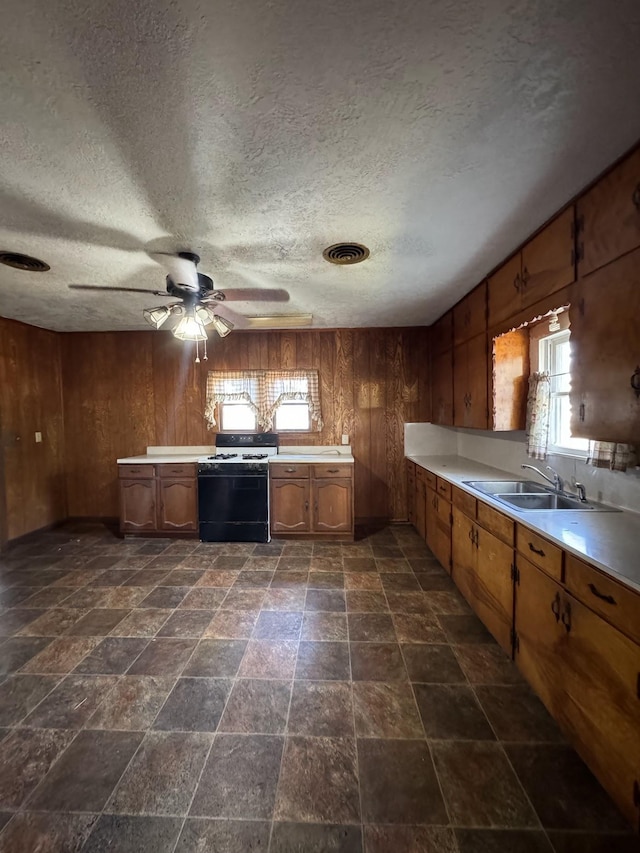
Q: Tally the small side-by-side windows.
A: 2